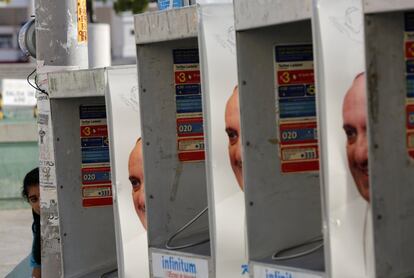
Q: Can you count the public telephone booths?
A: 4